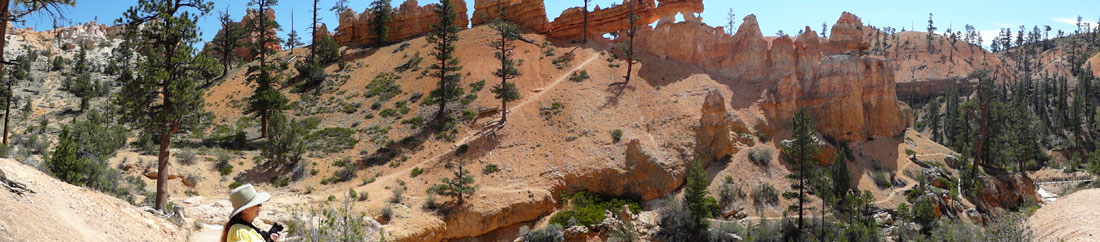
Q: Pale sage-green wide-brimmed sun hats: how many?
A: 1